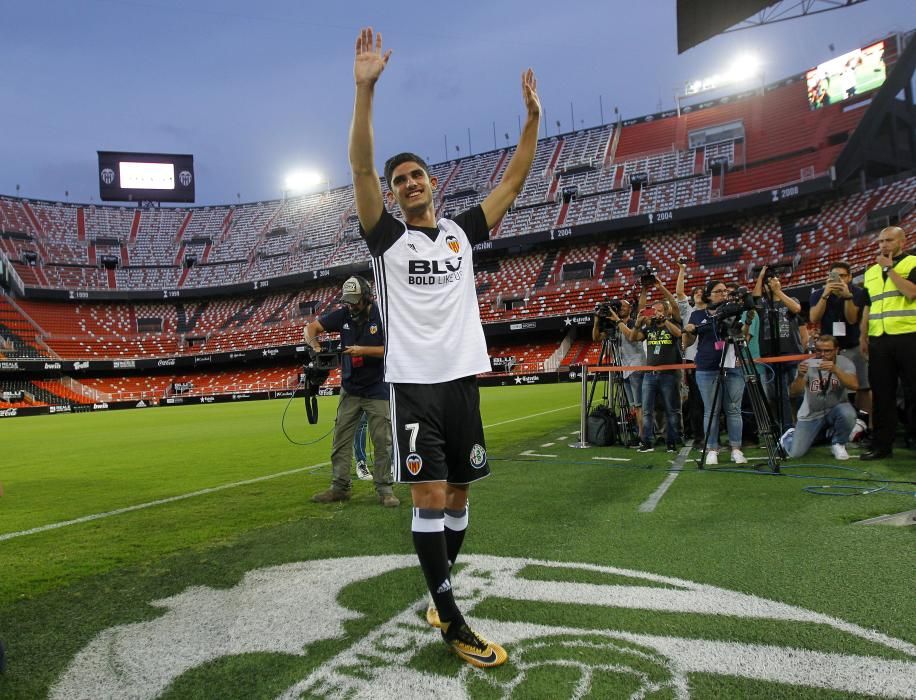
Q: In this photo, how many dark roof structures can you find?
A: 1